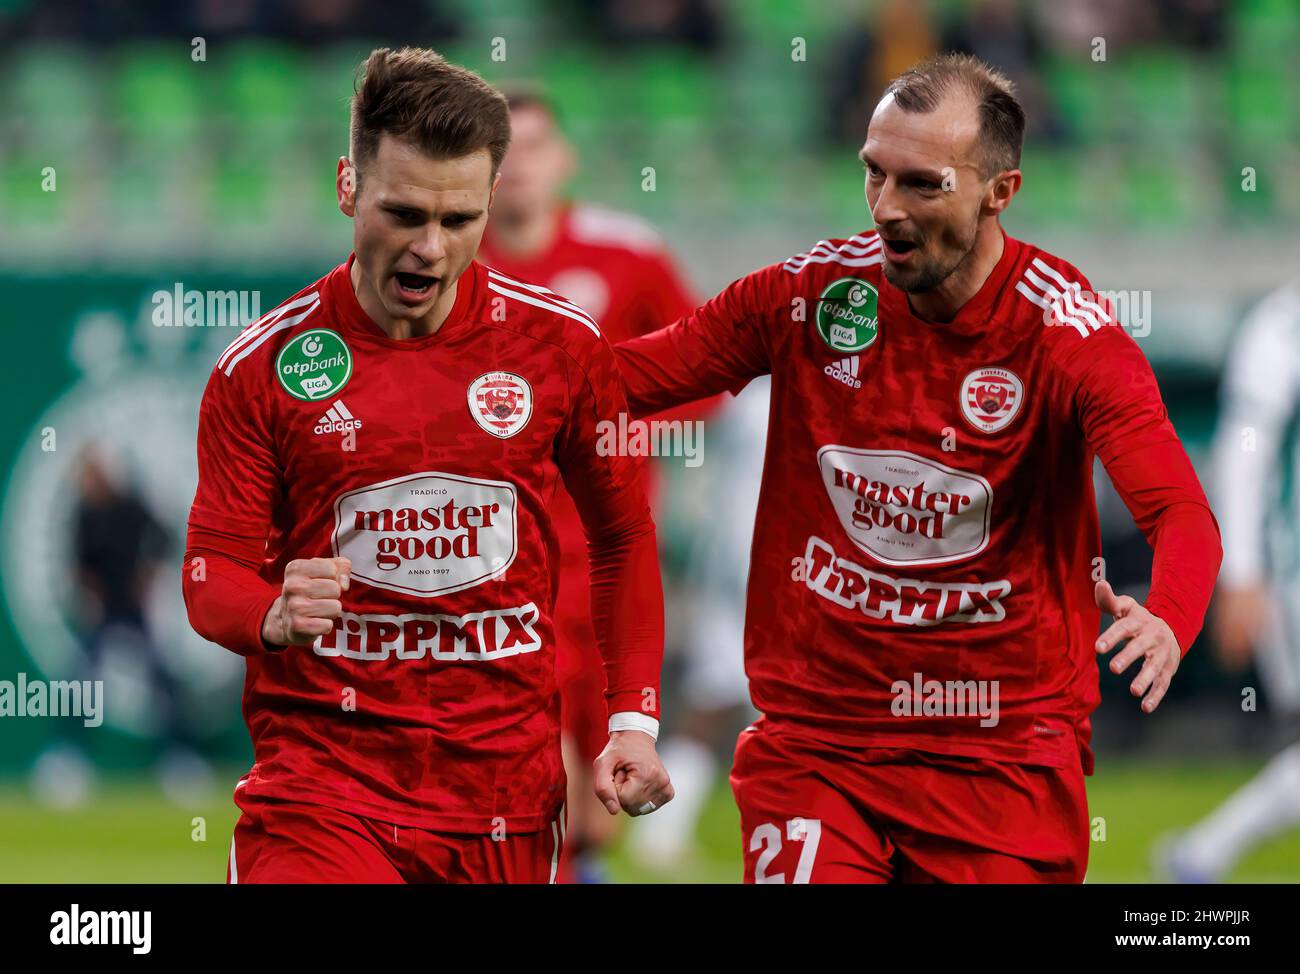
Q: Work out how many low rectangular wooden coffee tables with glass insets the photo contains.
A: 0